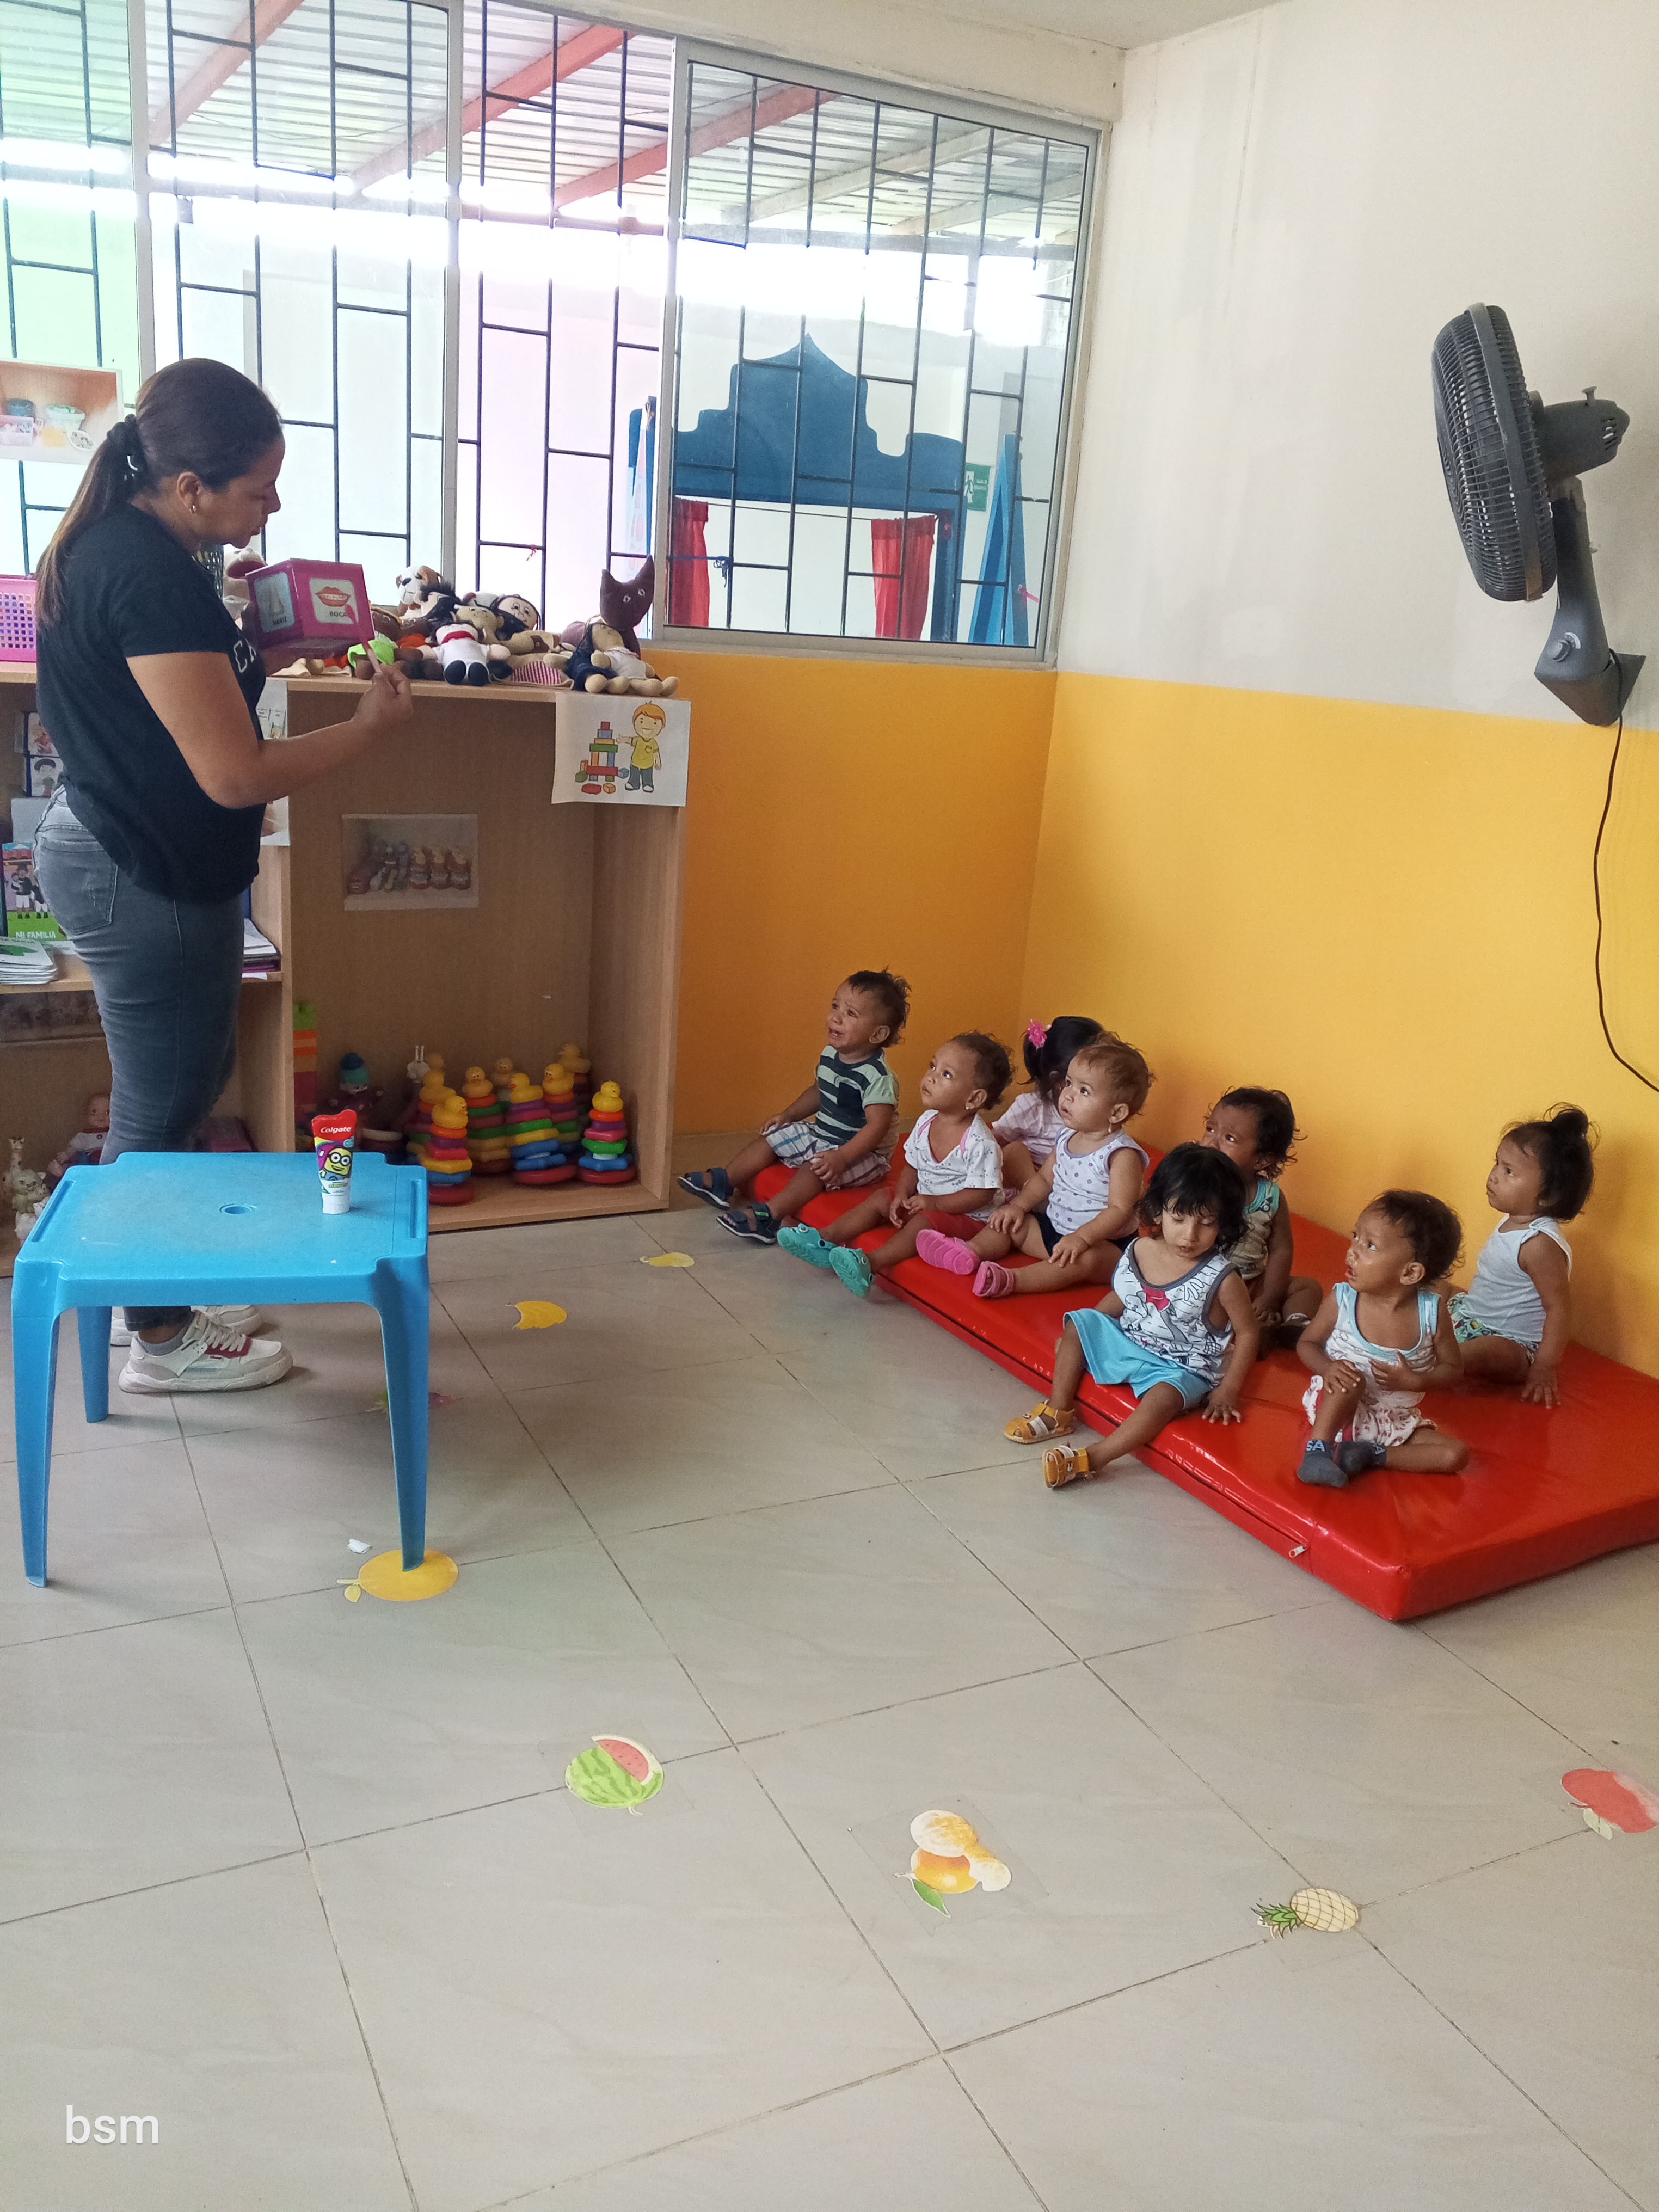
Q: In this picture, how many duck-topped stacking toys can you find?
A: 9